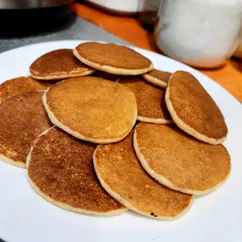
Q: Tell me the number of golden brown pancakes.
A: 11